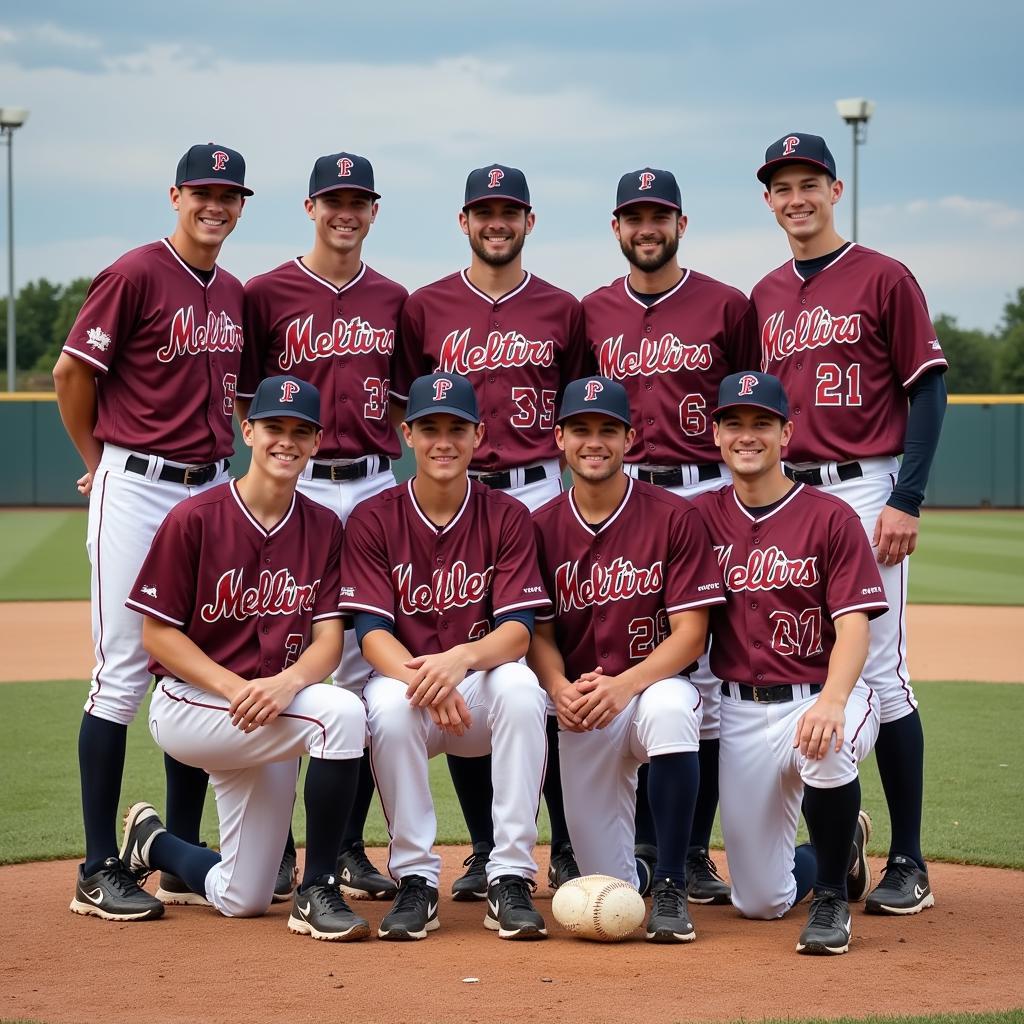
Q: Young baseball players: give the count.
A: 9